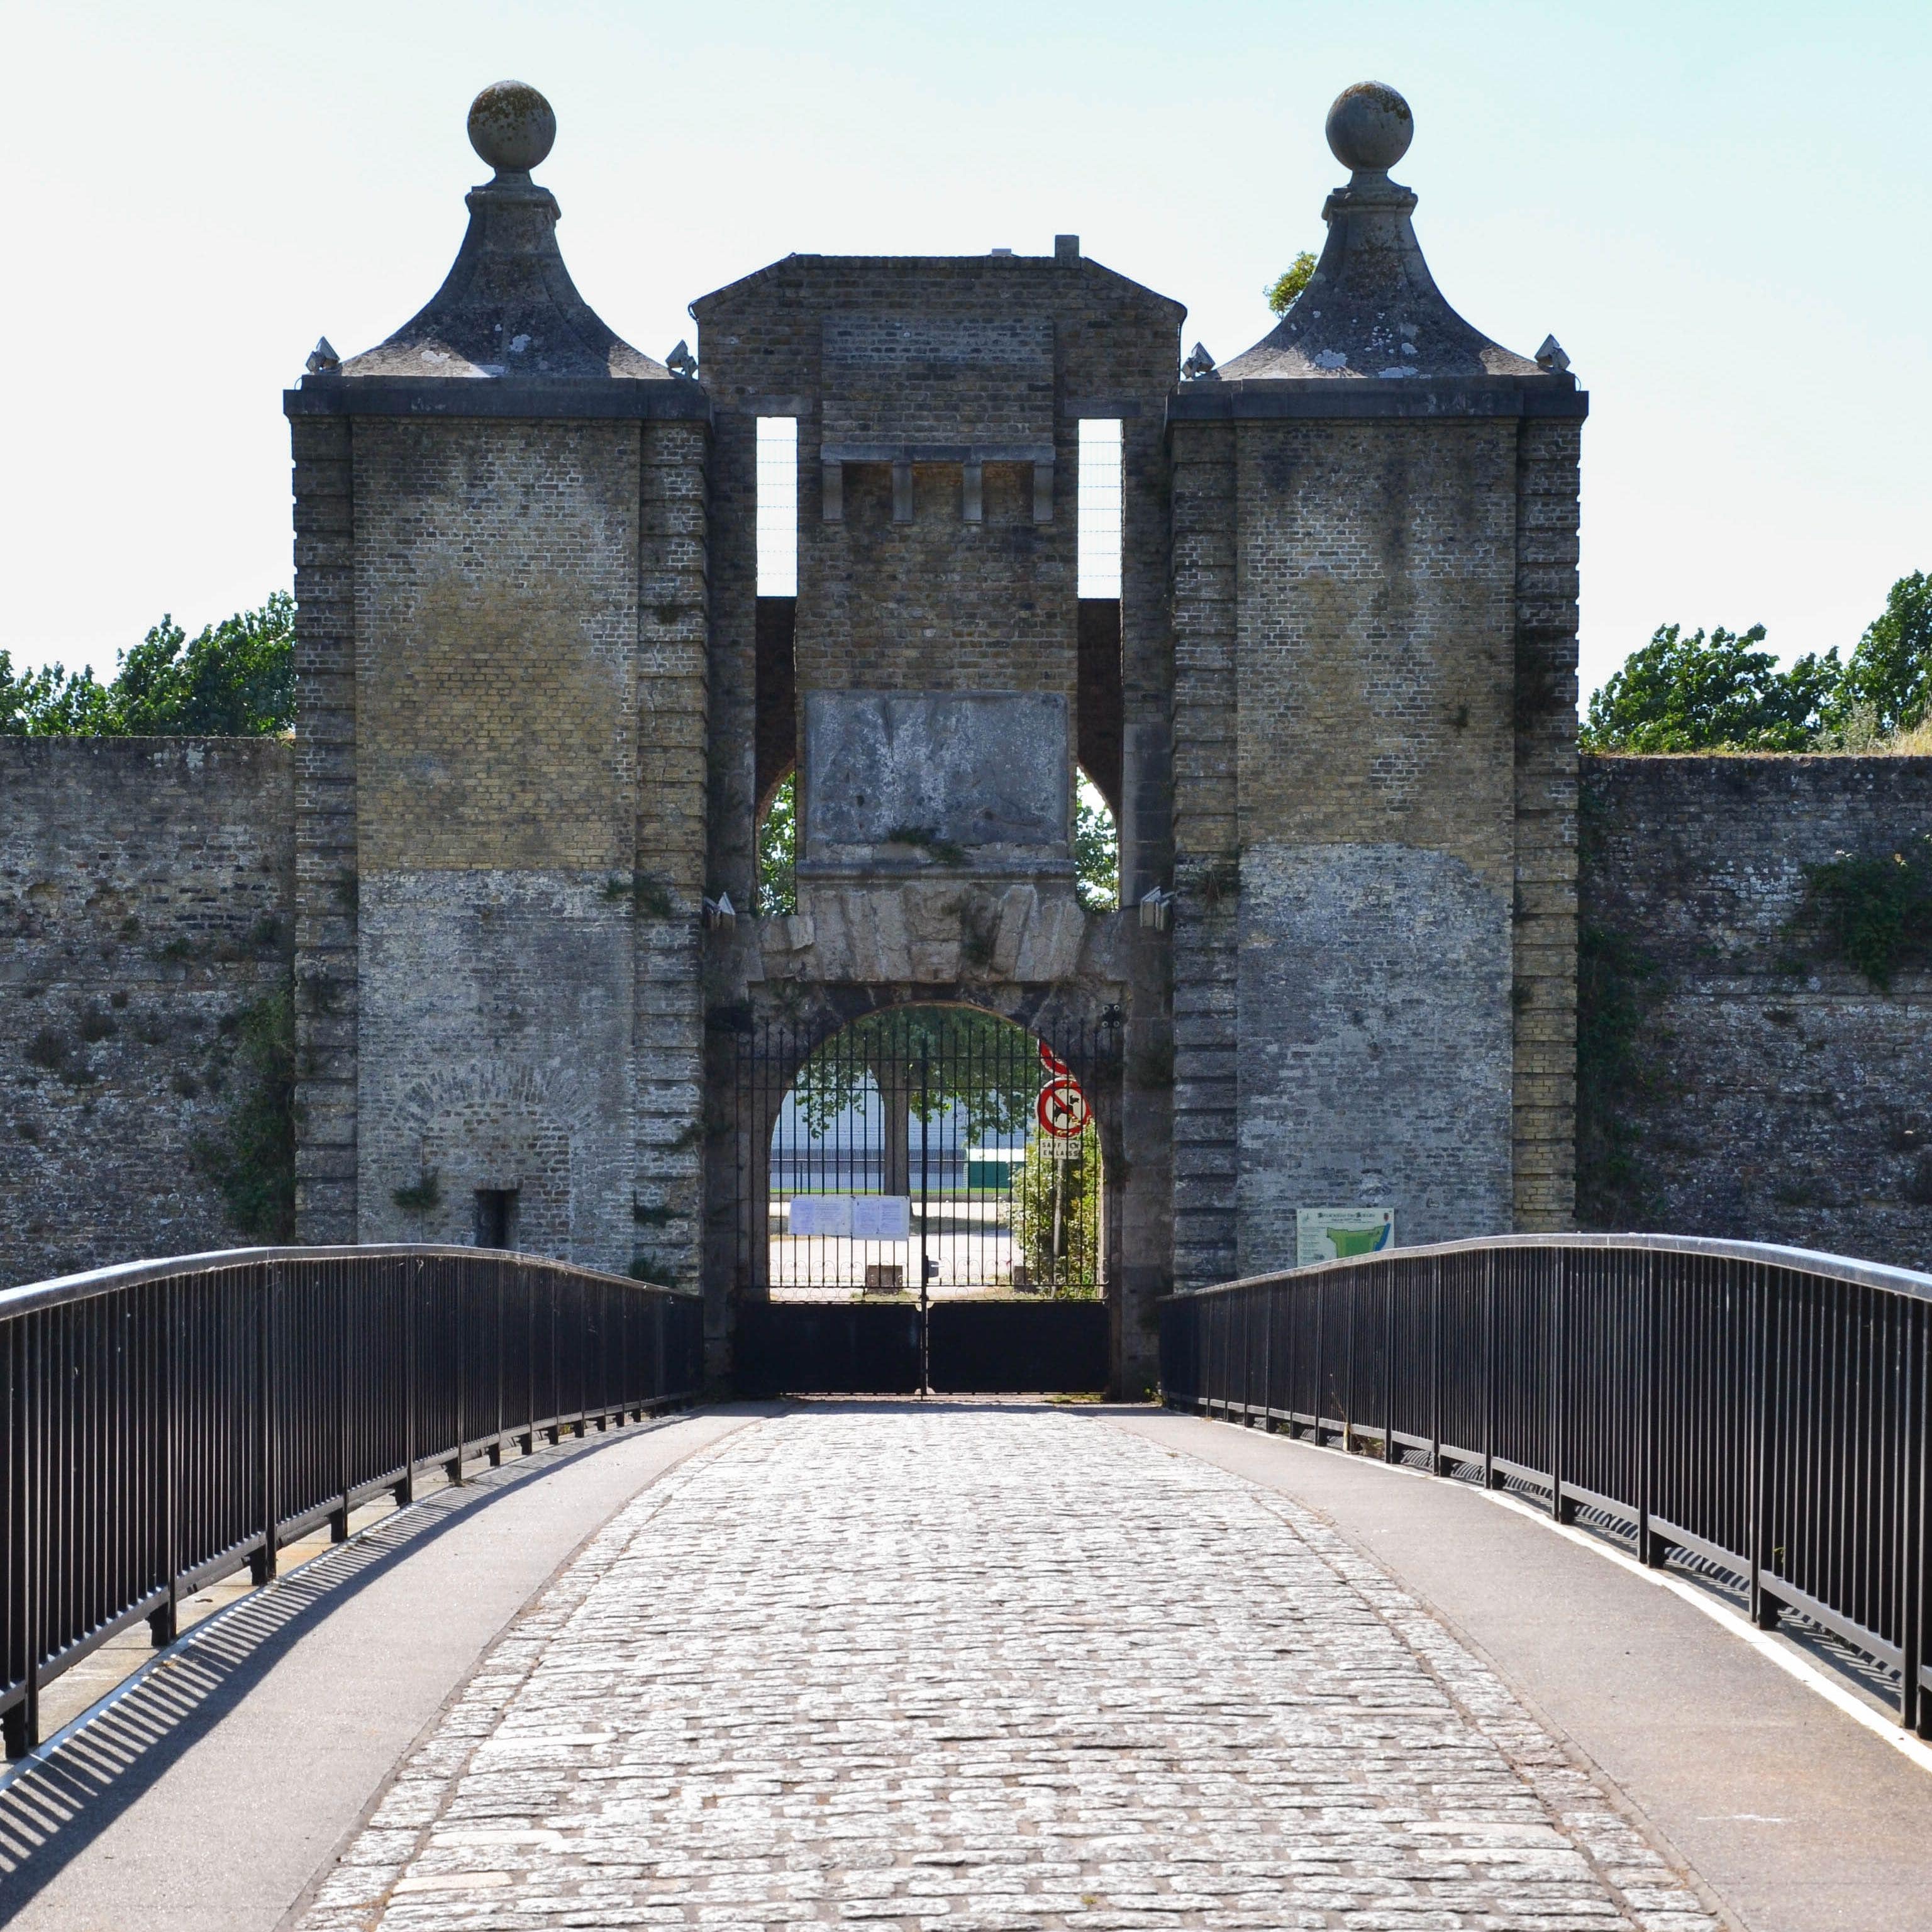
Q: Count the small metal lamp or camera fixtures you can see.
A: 6